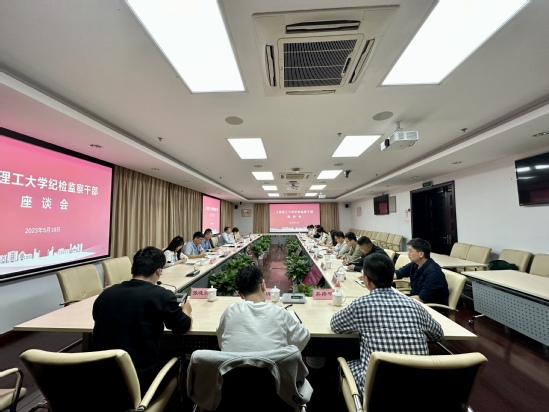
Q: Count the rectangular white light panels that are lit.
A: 10